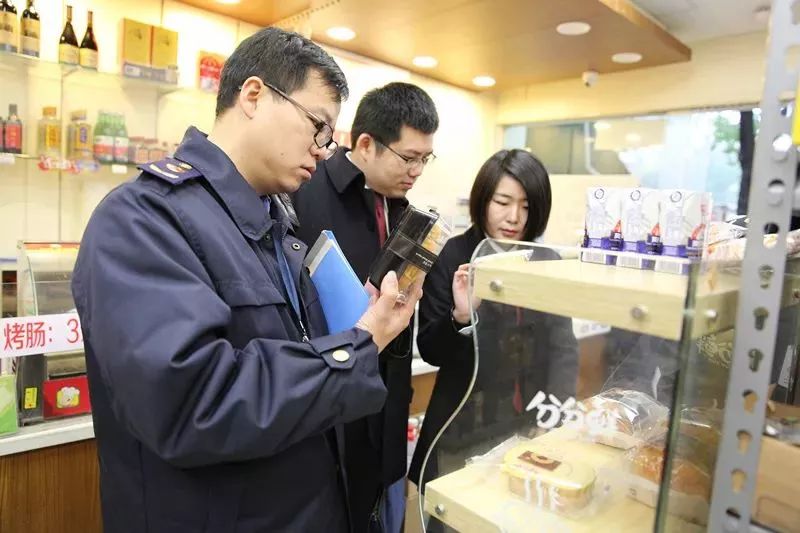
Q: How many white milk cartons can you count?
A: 3